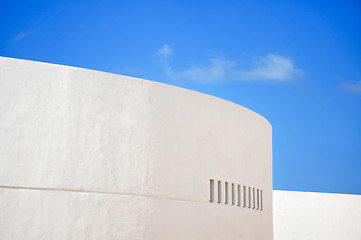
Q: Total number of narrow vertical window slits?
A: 10